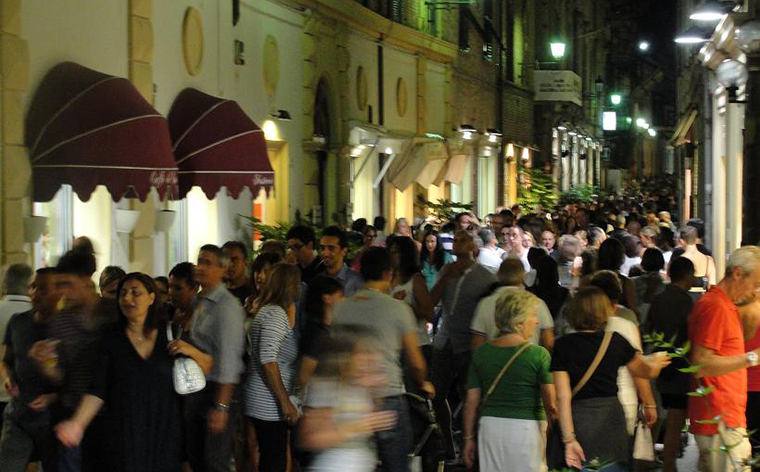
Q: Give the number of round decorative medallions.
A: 4